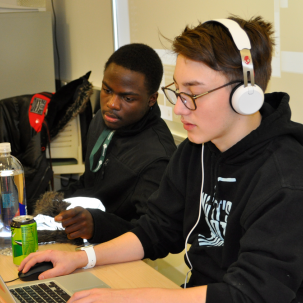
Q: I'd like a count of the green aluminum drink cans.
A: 1